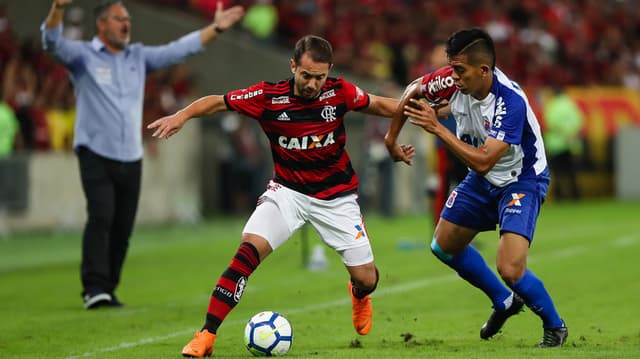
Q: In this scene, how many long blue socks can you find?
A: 2